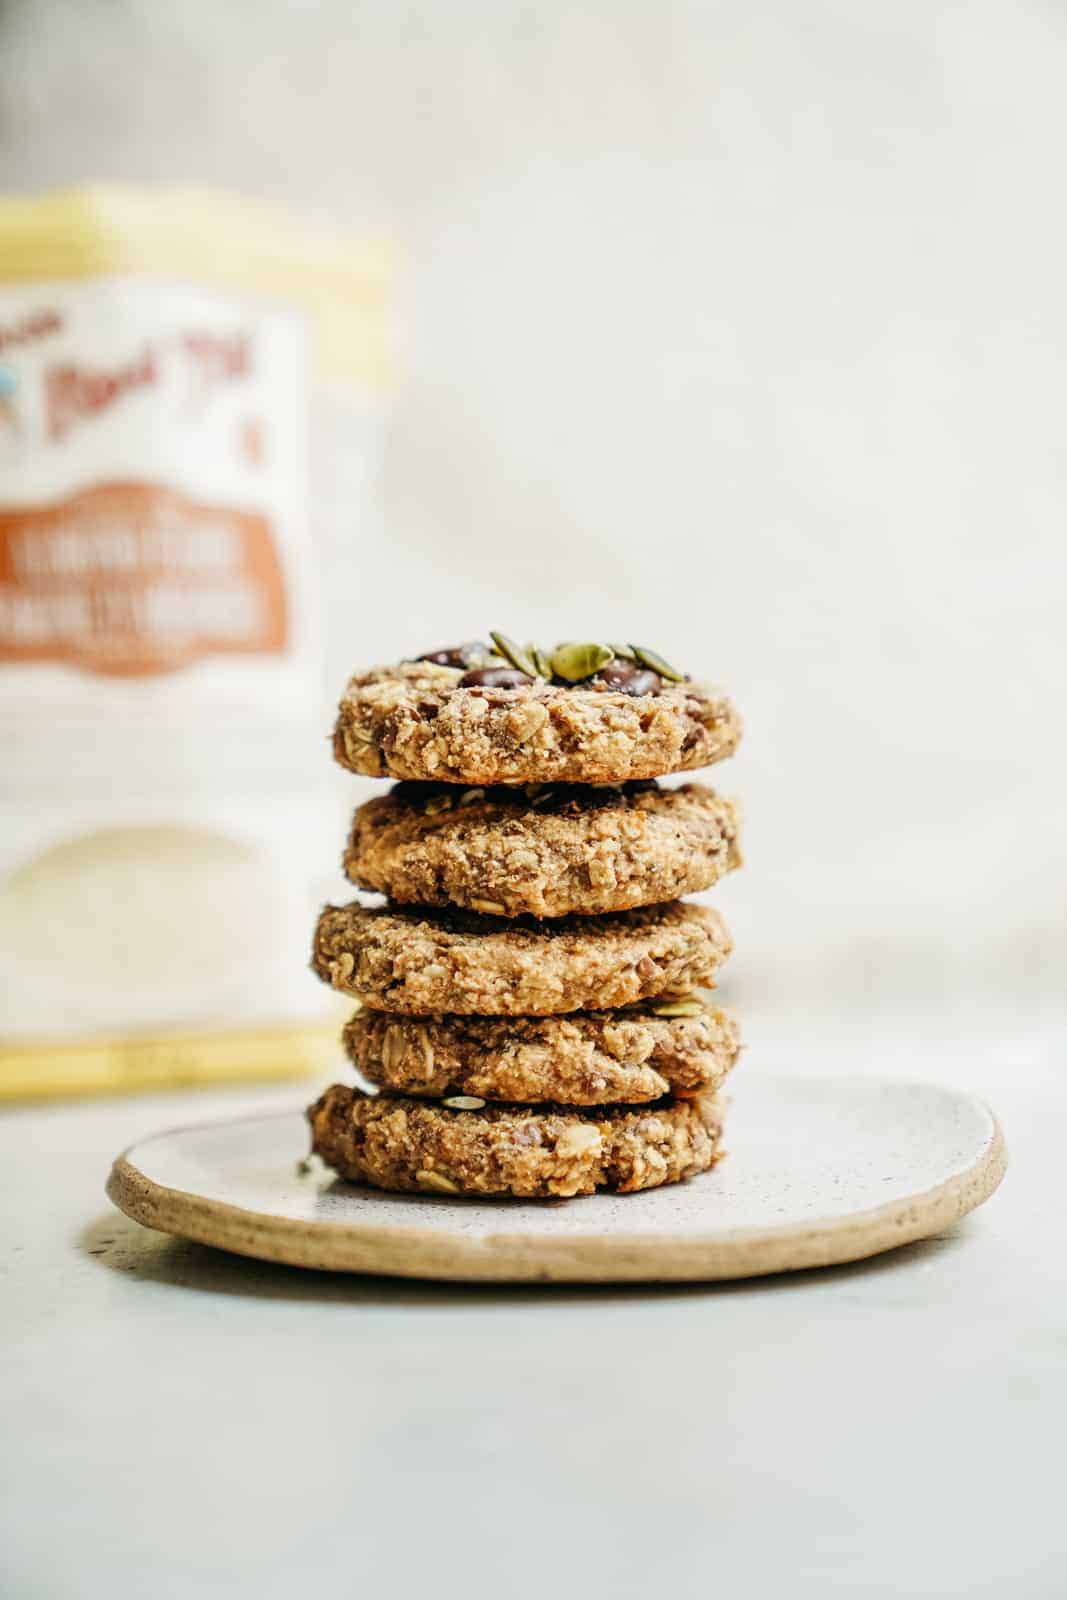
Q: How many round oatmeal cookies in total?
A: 5